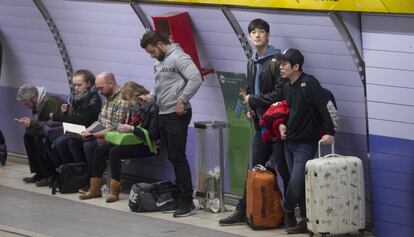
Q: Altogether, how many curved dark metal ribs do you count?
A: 4